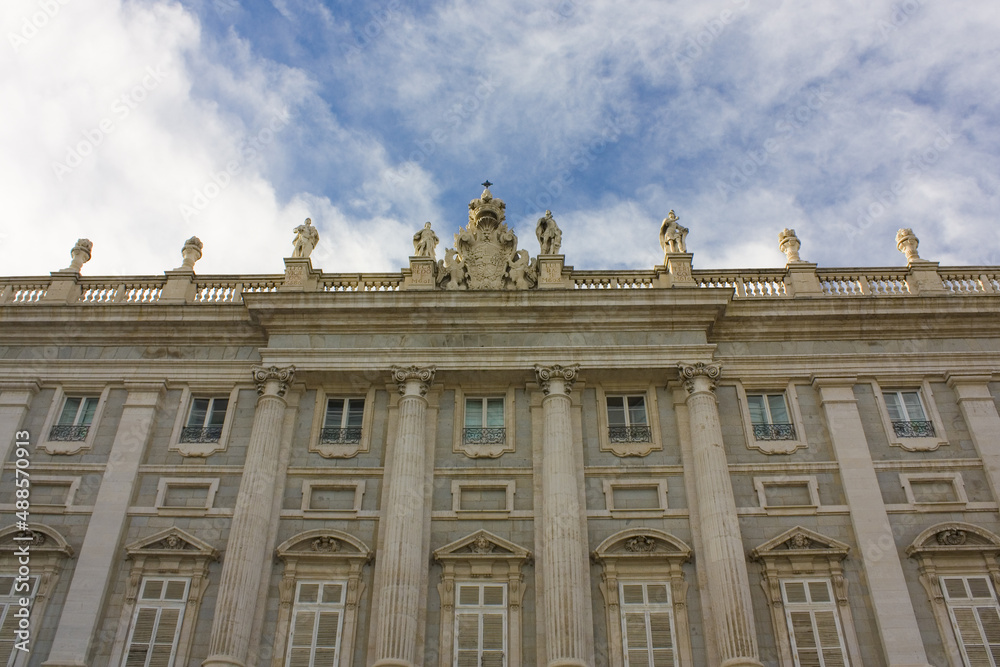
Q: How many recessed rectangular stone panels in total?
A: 7